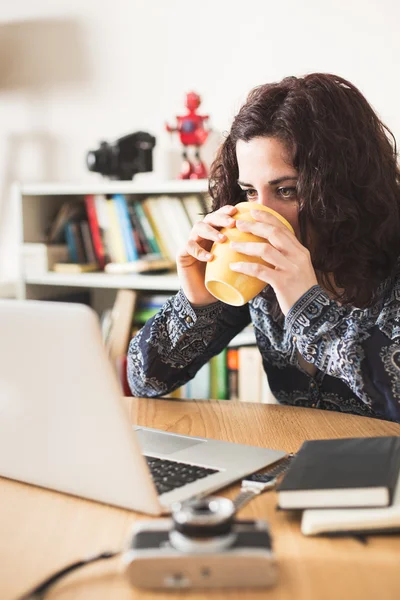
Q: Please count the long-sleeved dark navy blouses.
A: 1